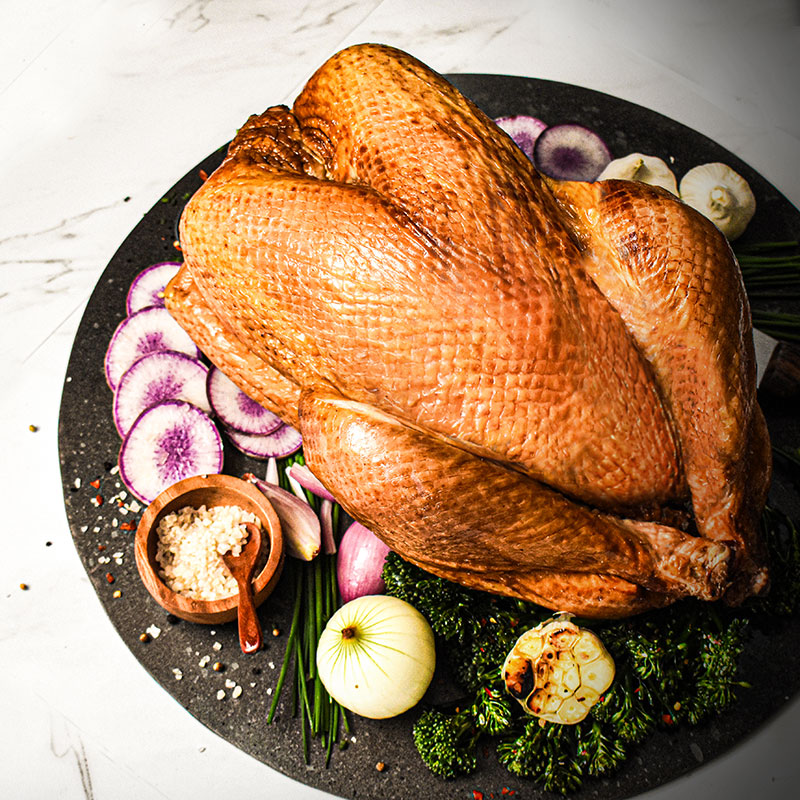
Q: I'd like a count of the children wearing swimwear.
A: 0